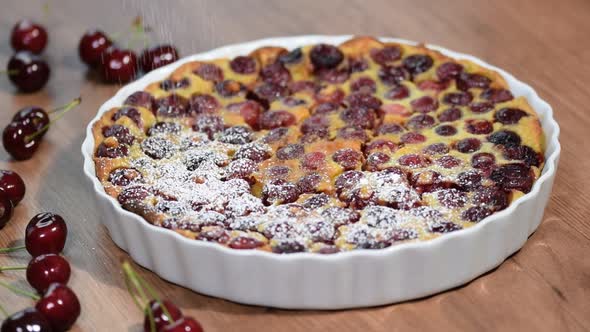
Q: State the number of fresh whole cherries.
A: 15